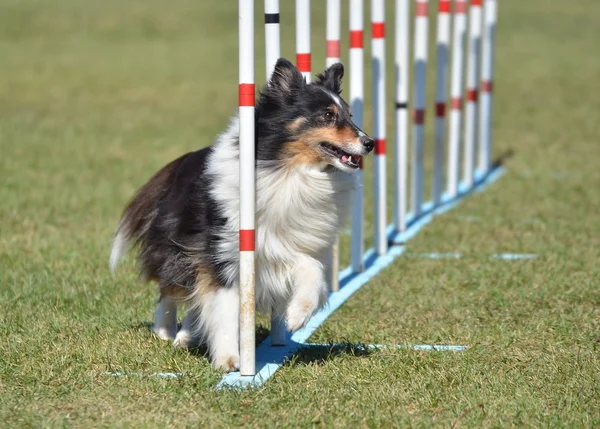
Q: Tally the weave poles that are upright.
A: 12